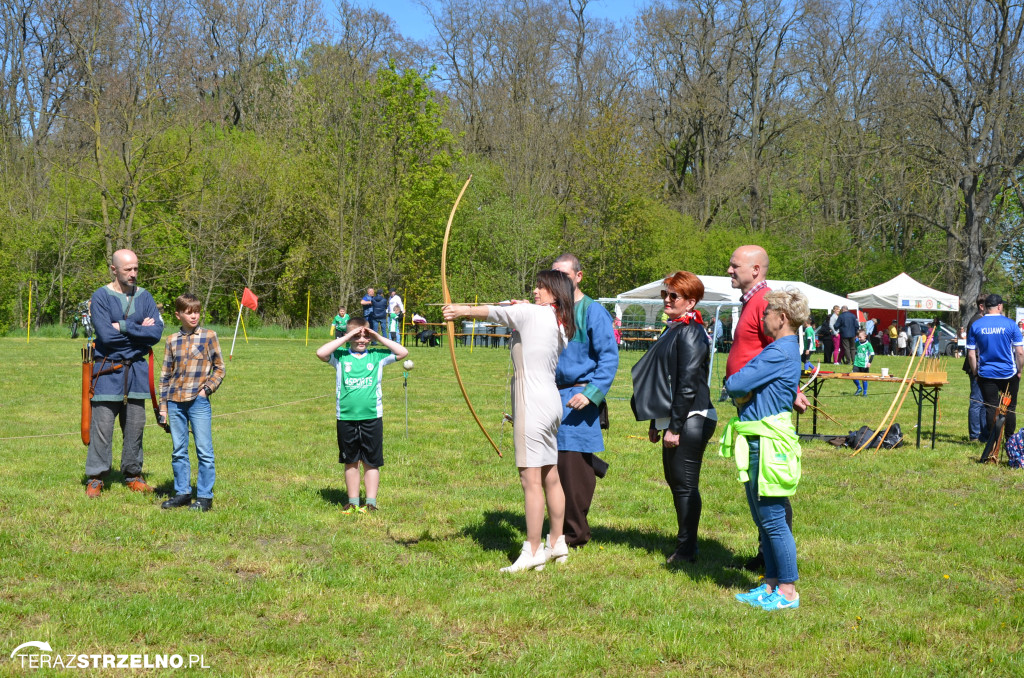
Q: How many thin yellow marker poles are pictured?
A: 5